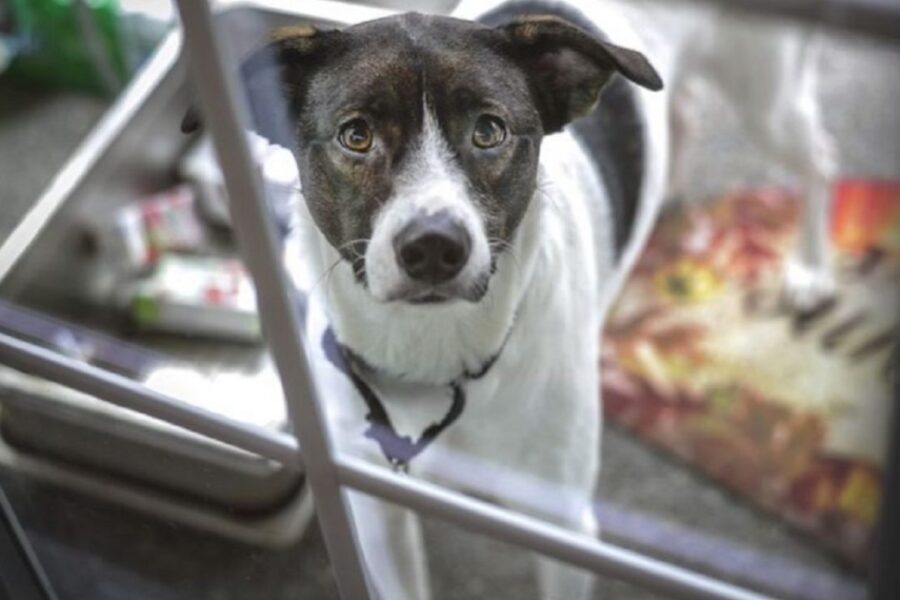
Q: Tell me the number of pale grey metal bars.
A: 2